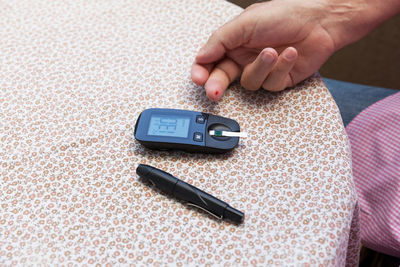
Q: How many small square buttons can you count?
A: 2